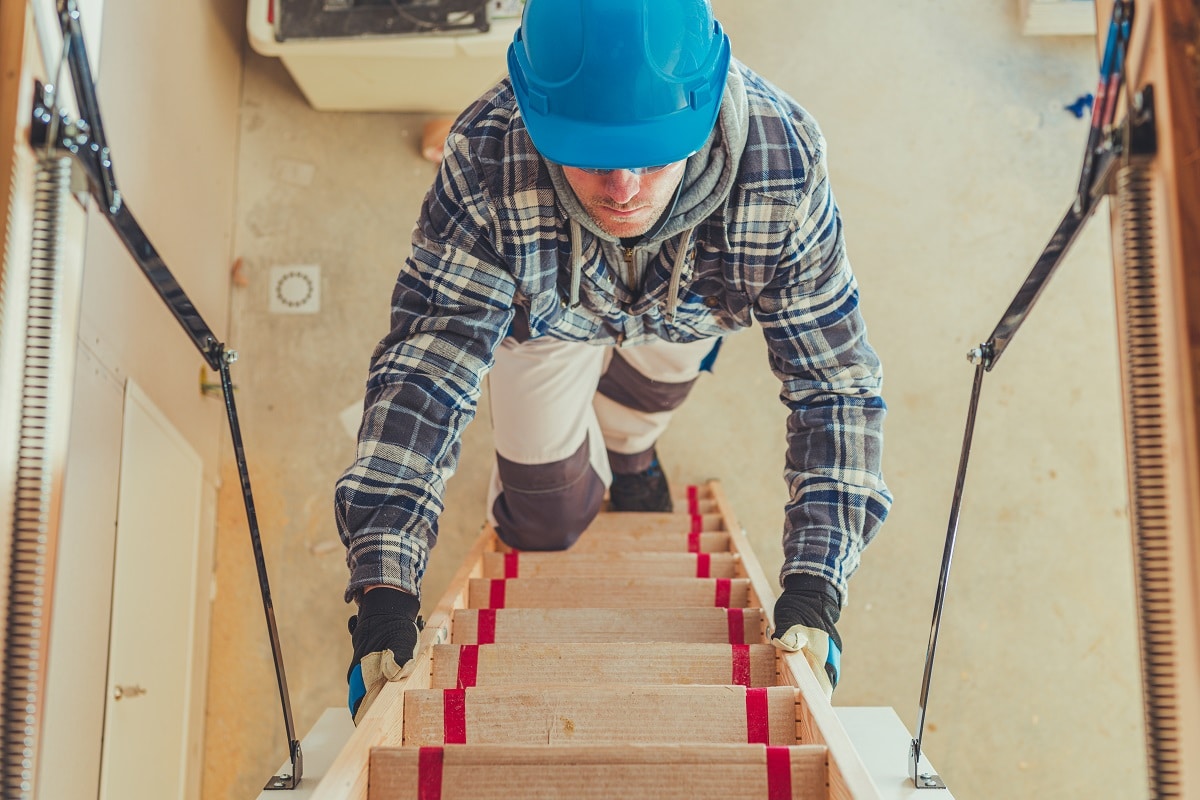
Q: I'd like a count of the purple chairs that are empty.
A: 0